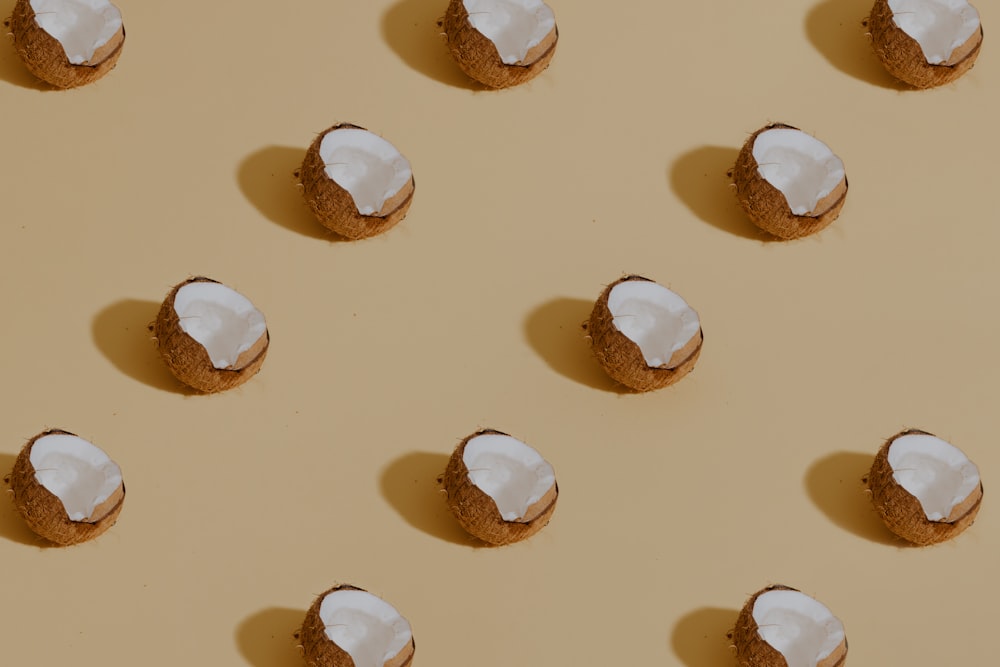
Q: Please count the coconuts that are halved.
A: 12